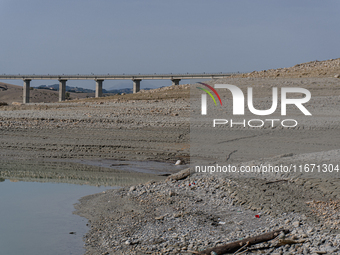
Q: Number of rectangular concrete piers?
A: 5